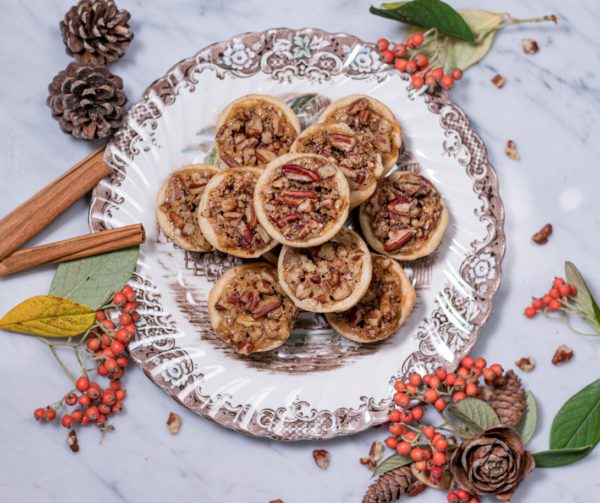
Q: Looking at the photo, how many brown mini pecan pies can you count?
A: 10